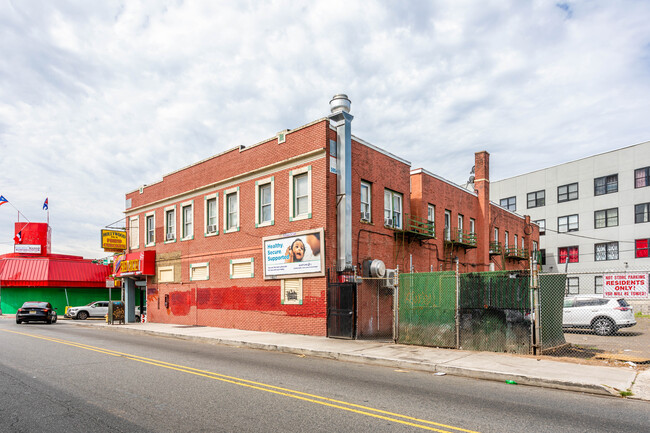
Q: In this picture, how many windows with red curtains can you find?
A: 2